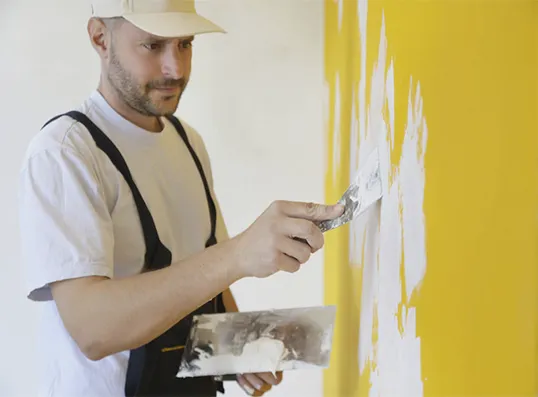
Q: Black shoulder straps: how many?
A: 2